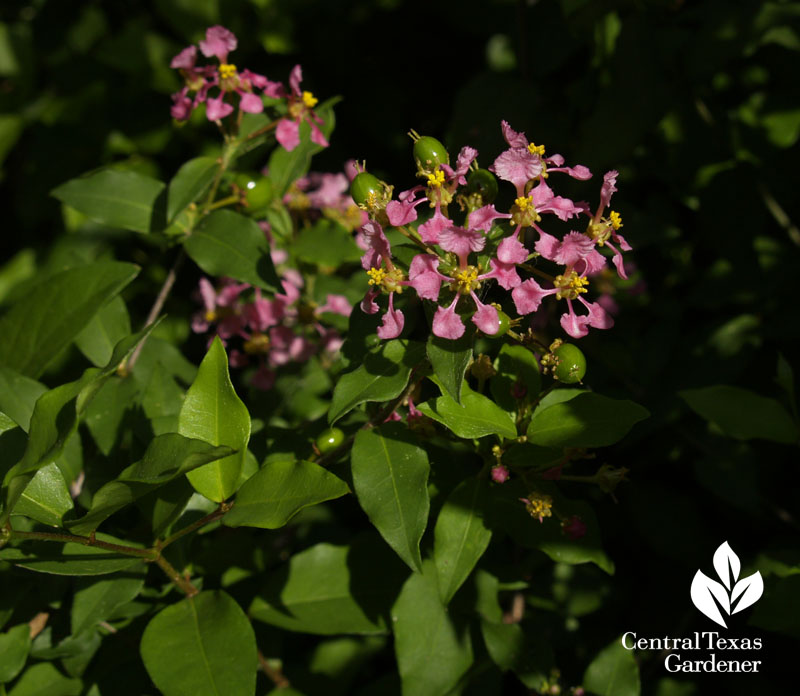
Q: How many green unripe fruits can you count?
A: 7